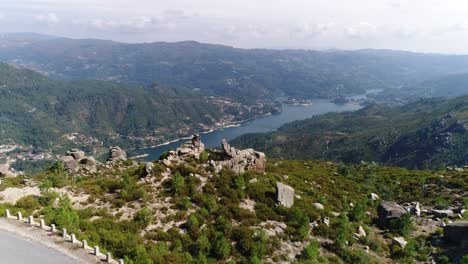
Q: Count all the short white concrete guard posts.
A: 11